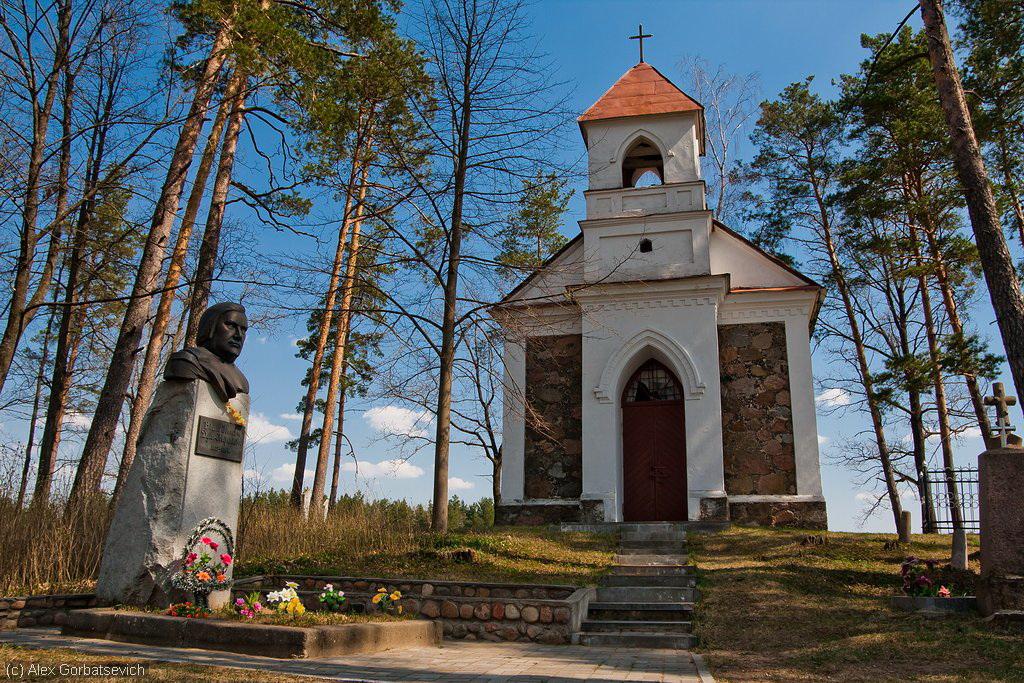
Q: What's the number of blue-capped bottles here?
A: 0